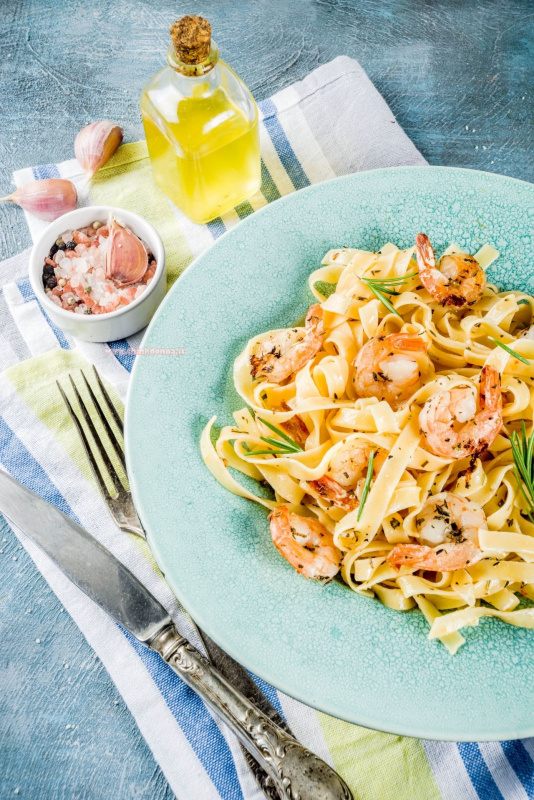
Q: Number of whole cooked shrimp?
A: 7